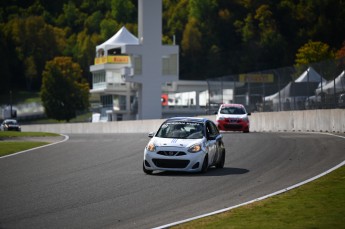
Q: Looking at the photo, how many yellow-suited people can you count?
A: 0